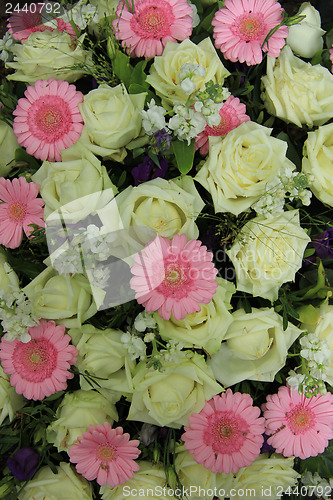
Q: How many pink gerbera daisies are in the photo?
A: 11